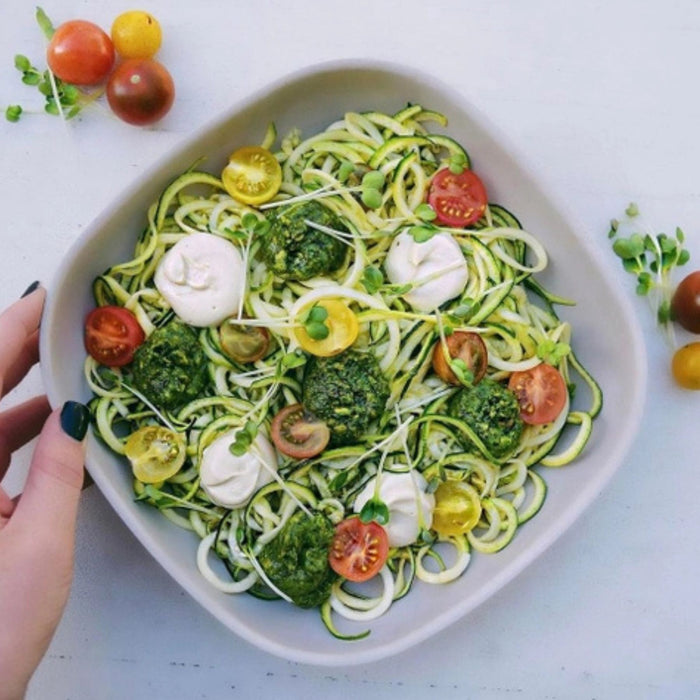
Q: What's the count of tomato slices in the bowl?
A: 11